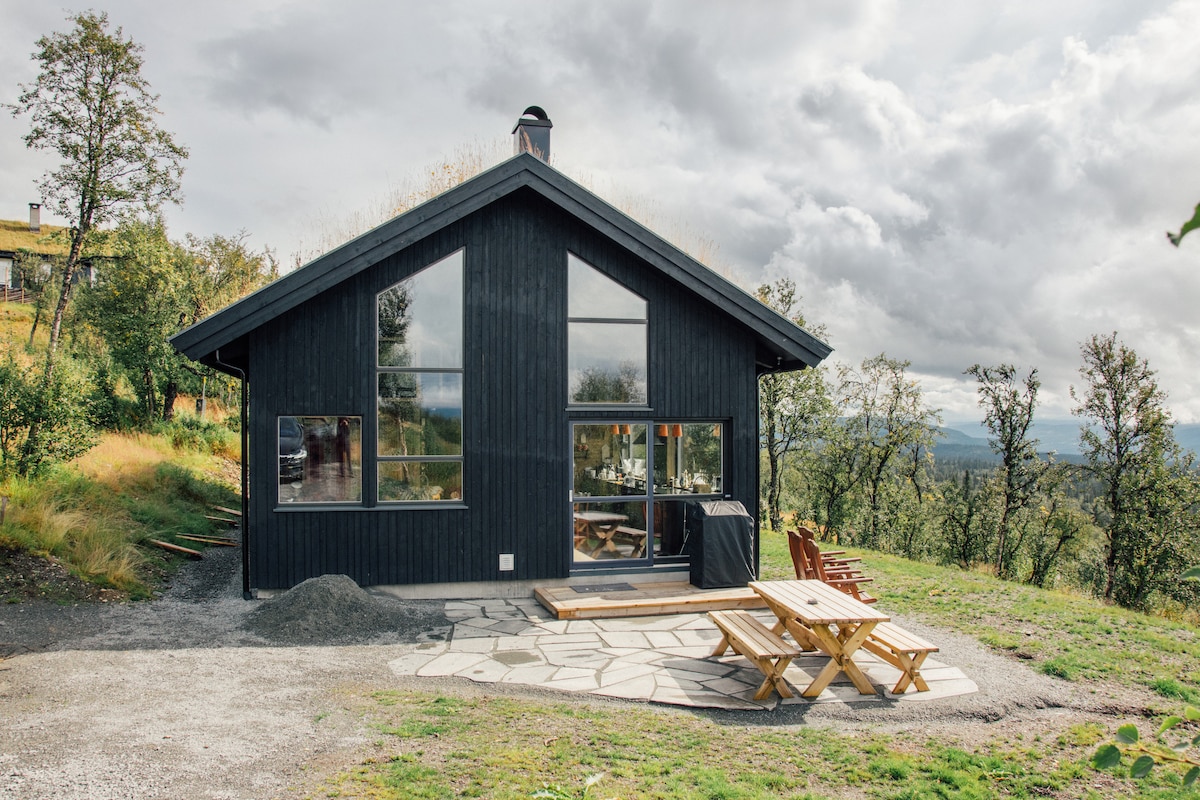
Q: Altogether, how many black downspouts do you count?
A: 2